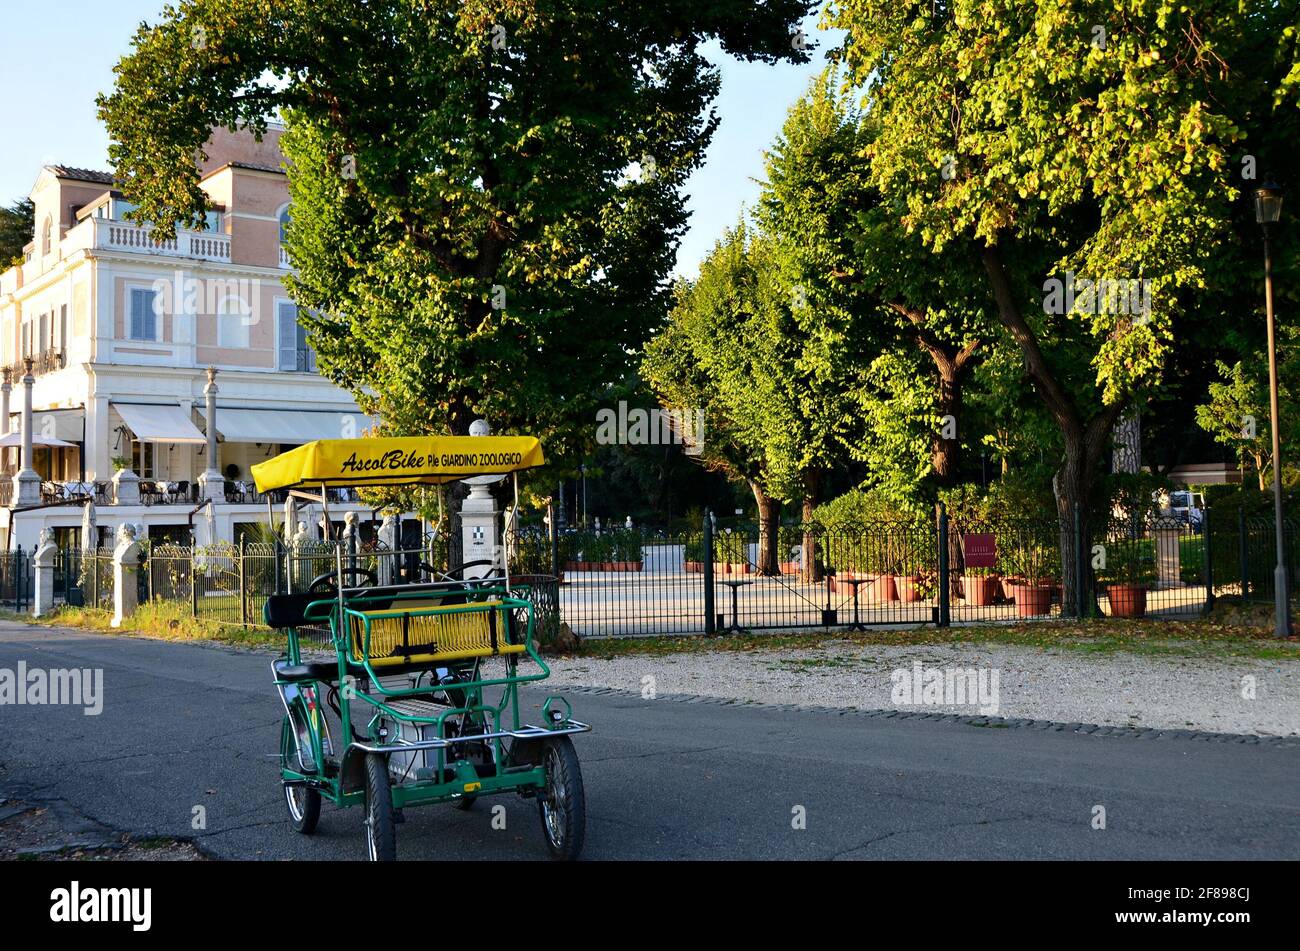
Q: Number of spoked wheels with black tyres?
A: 4